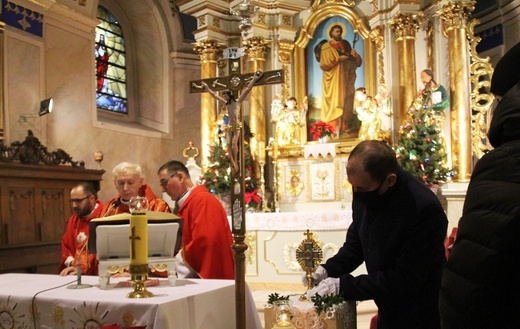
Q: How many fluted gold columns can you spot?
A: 4